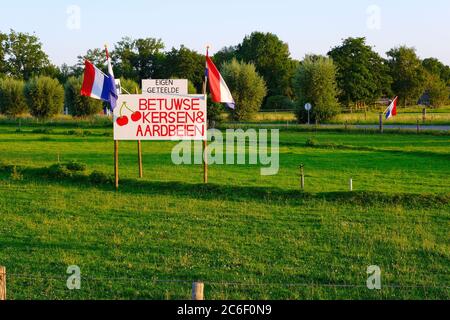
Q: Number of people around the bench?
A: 0